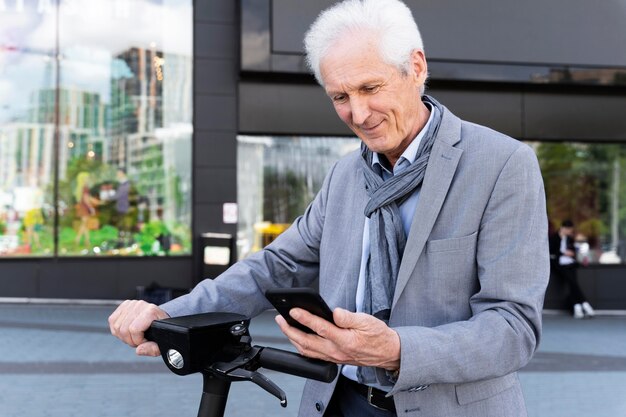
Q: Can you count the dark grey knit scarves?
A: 1